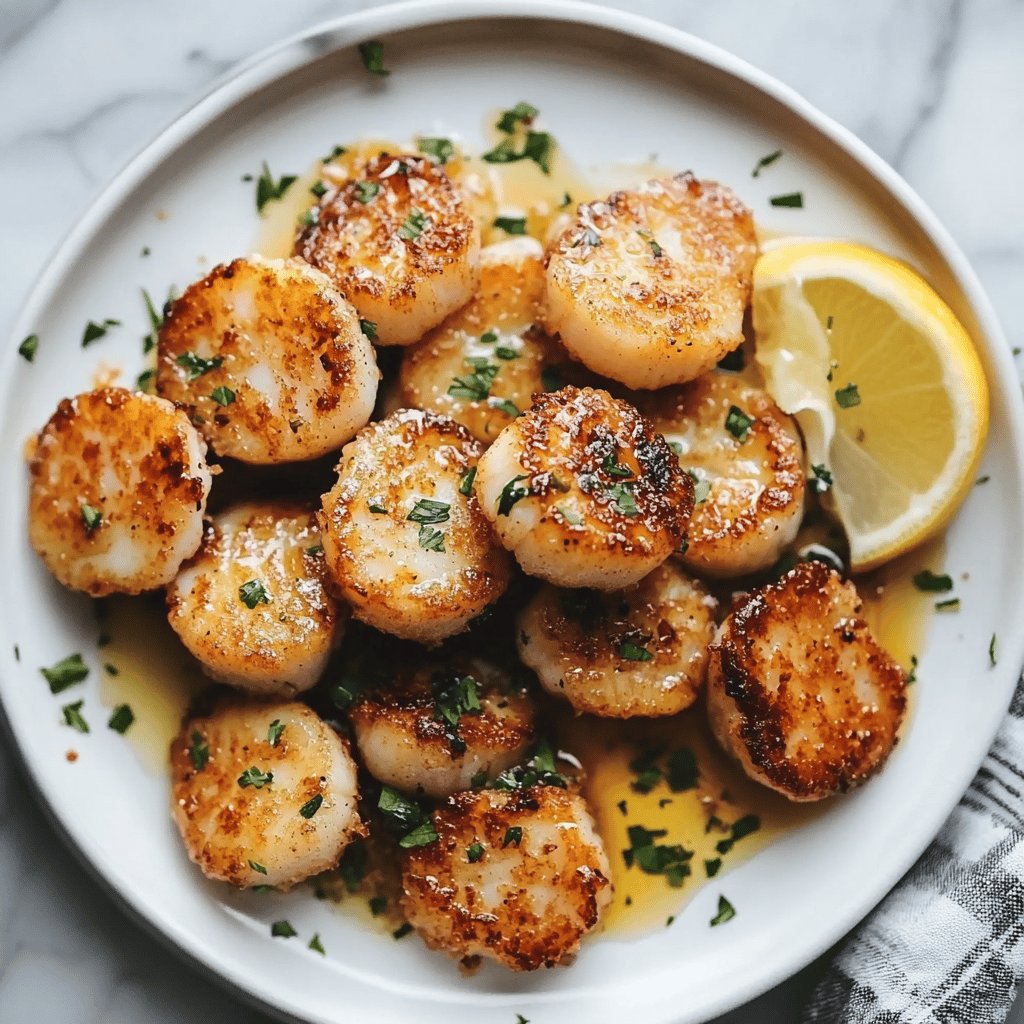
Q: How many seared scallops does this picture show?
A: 14